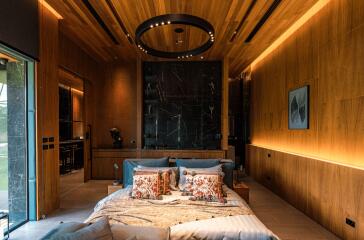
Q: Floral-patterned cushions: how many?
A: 4